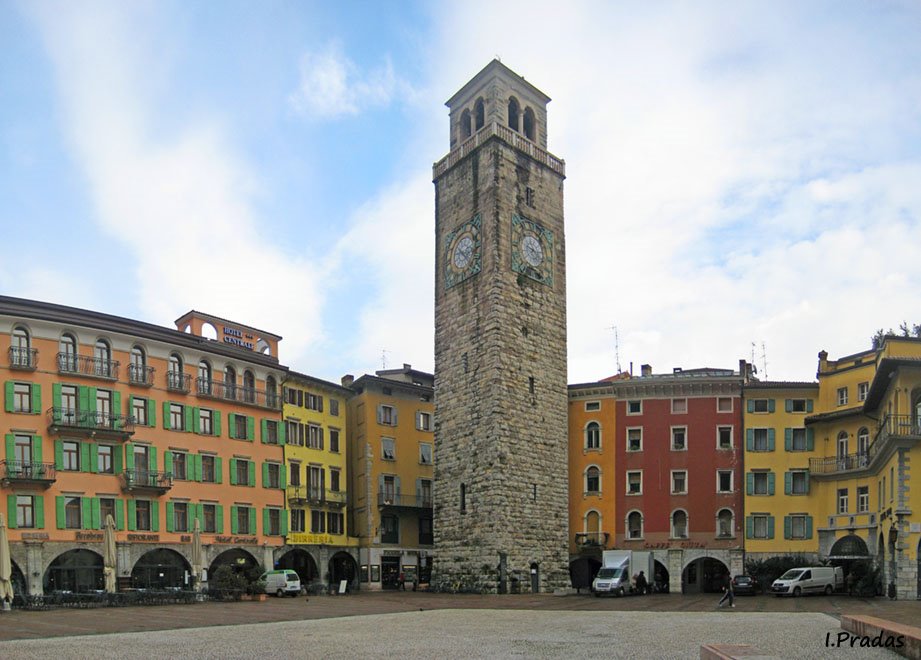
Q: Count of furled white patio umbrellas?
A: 3